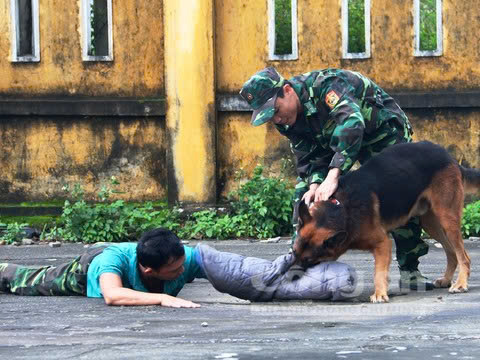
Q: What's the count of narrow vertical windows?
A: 5